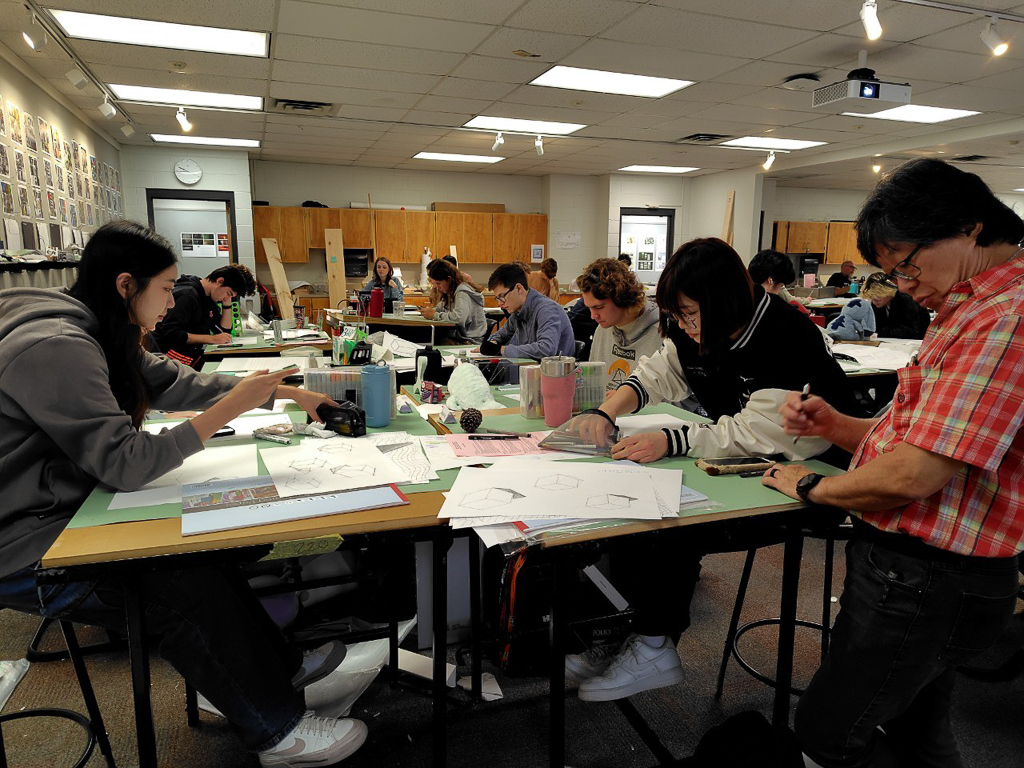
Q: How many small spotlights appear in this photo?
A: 11